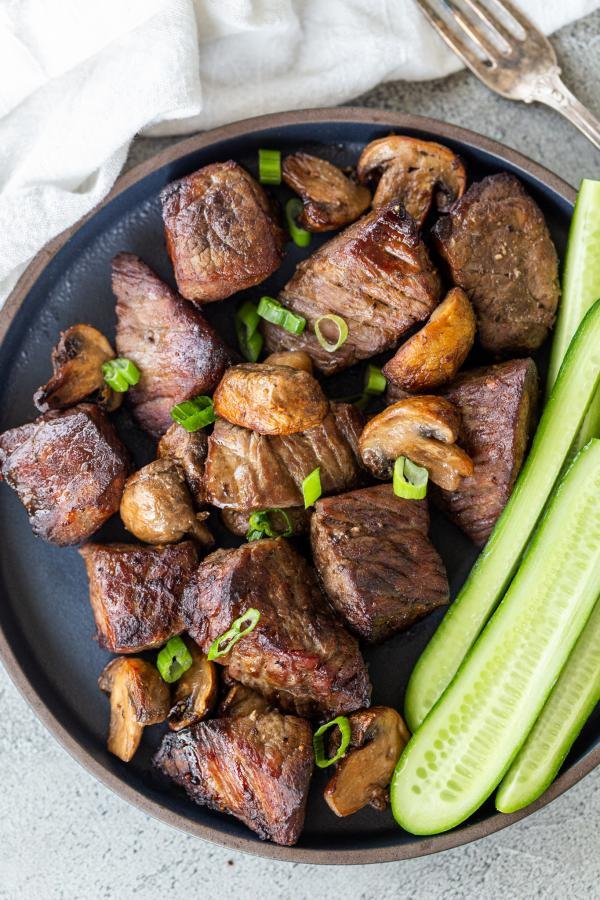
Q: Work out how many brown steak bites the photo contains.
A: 11